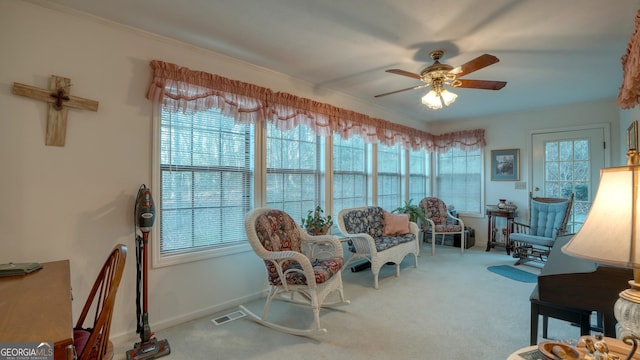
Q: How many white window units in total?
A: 6